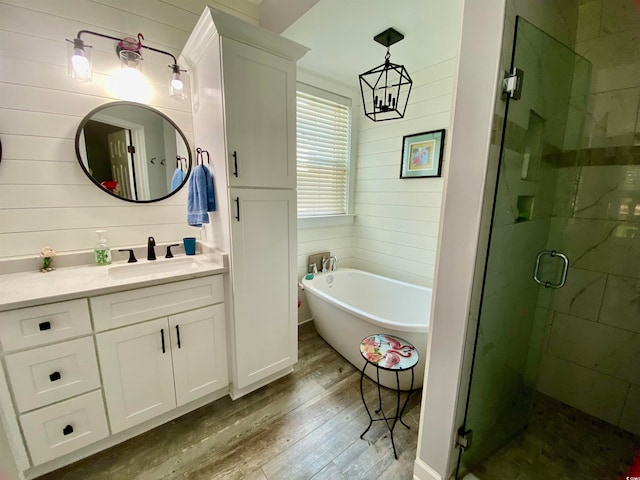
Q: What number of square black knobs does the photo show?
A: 3